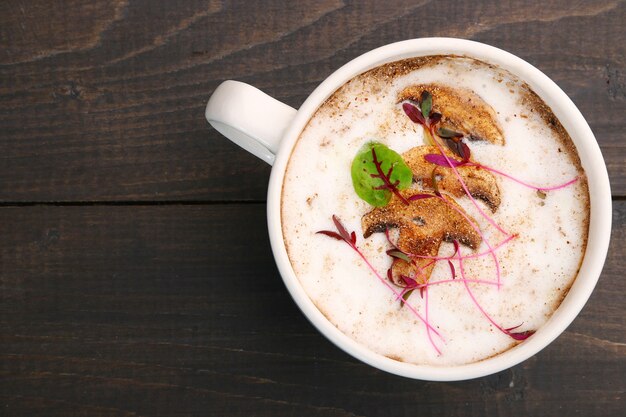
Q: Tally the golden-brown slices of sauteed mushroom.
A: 3